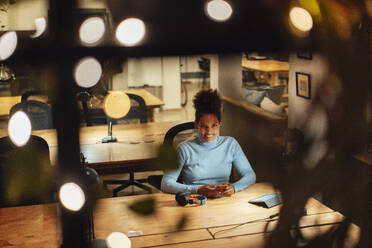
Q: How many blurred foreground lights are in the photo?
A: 11